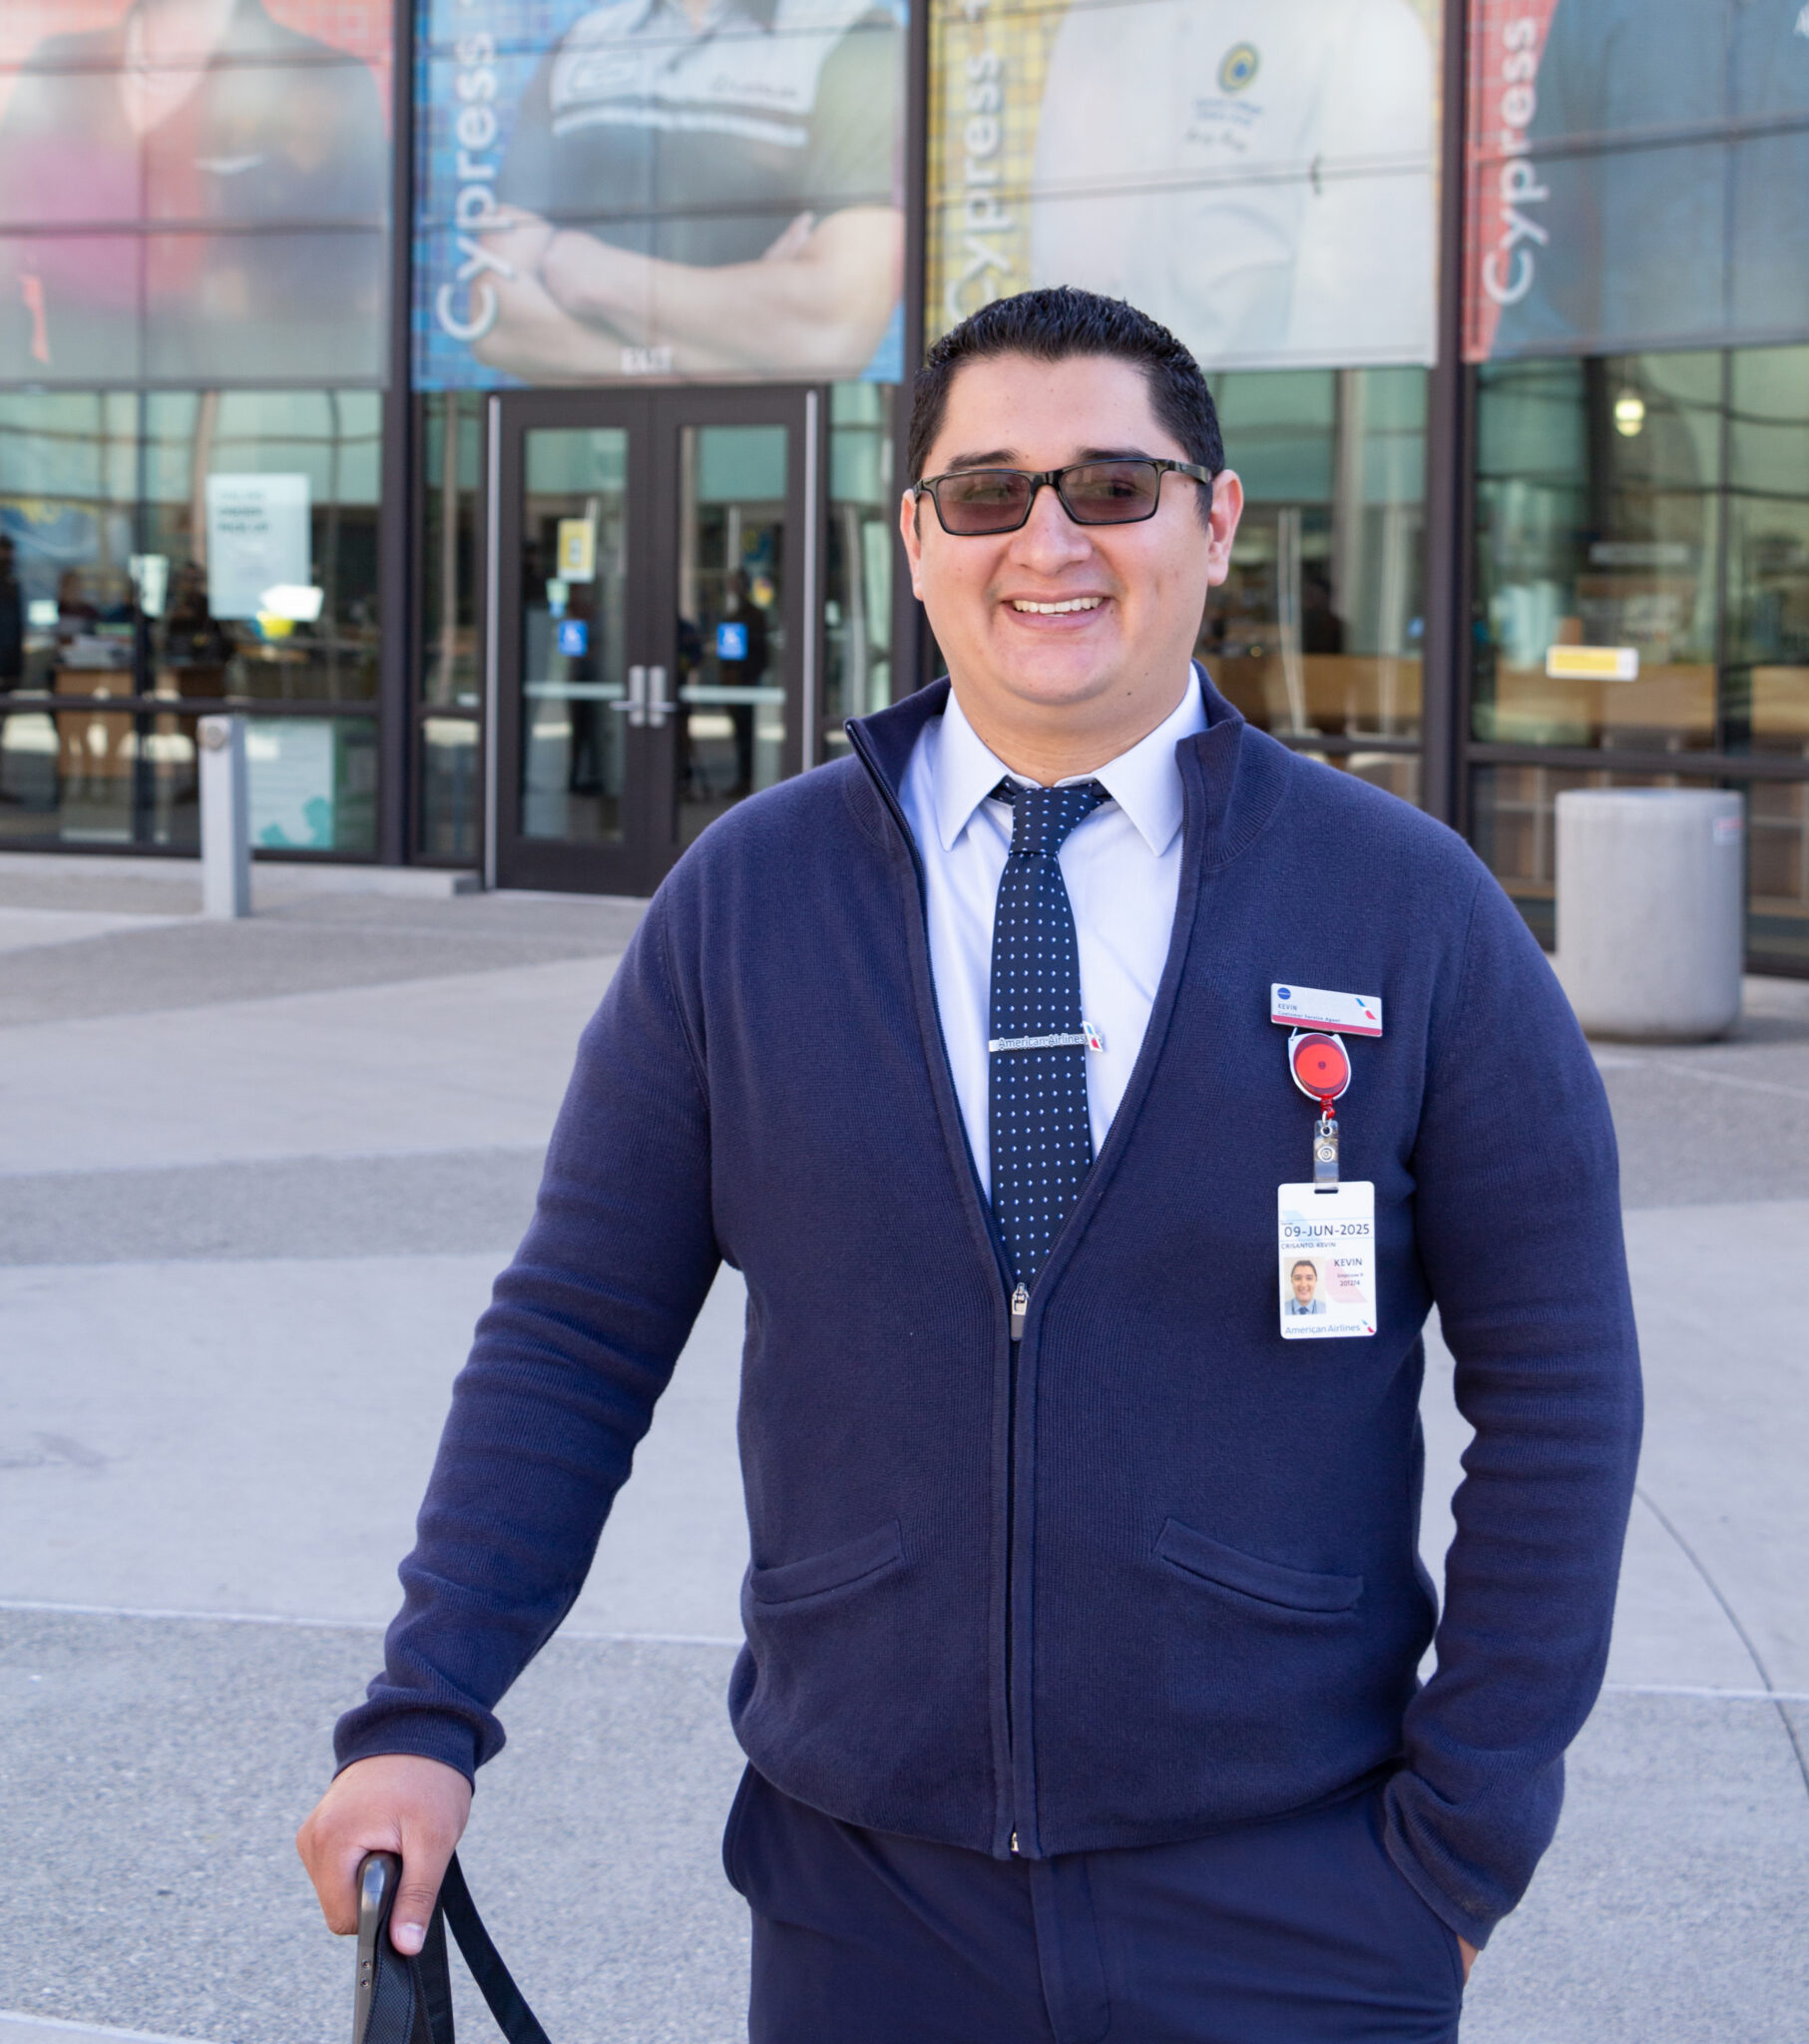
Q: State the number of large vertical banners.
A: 4